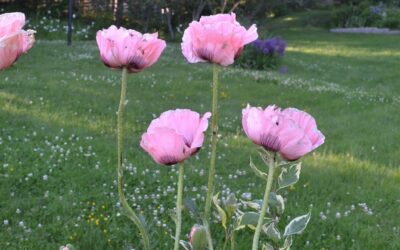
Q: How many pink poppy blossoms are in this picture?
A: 5